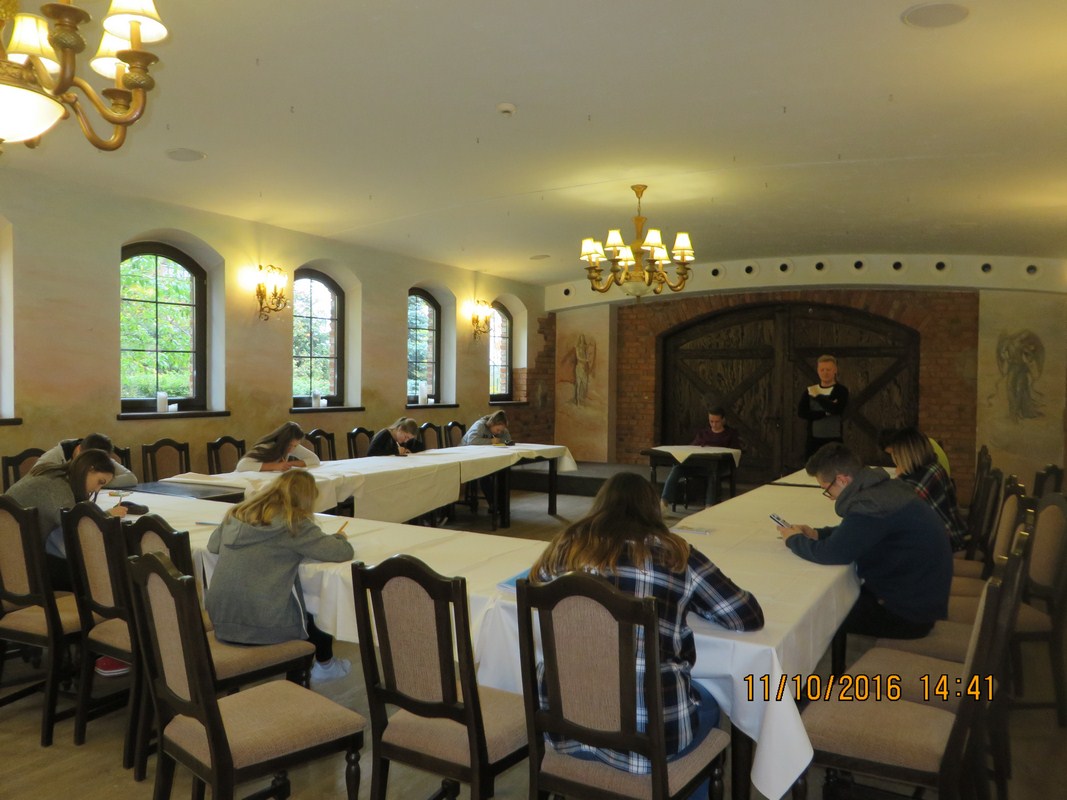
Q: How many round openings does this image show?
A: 10